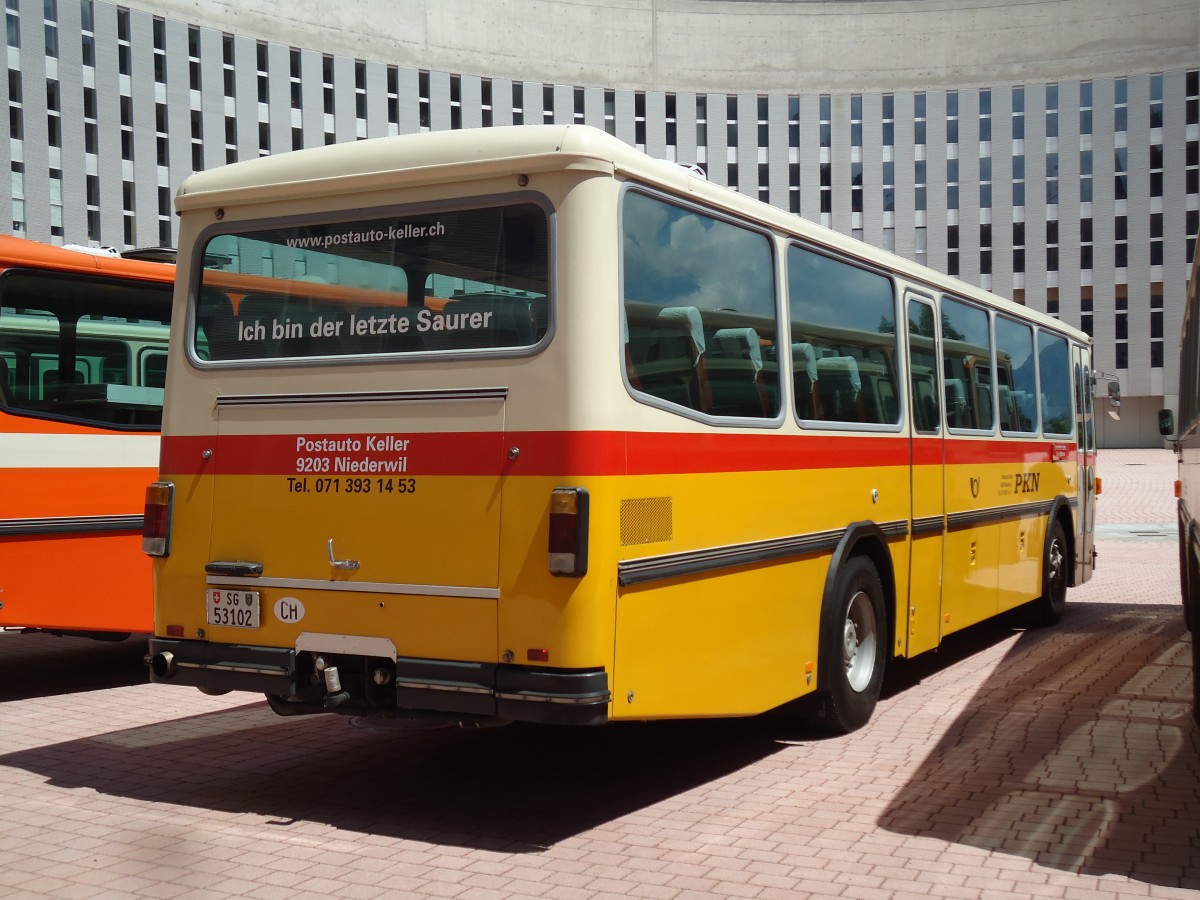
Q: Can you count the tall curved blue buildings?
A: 0